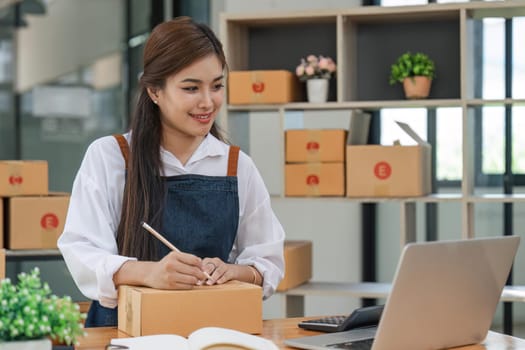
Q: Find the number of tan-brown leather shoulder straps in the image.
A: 2